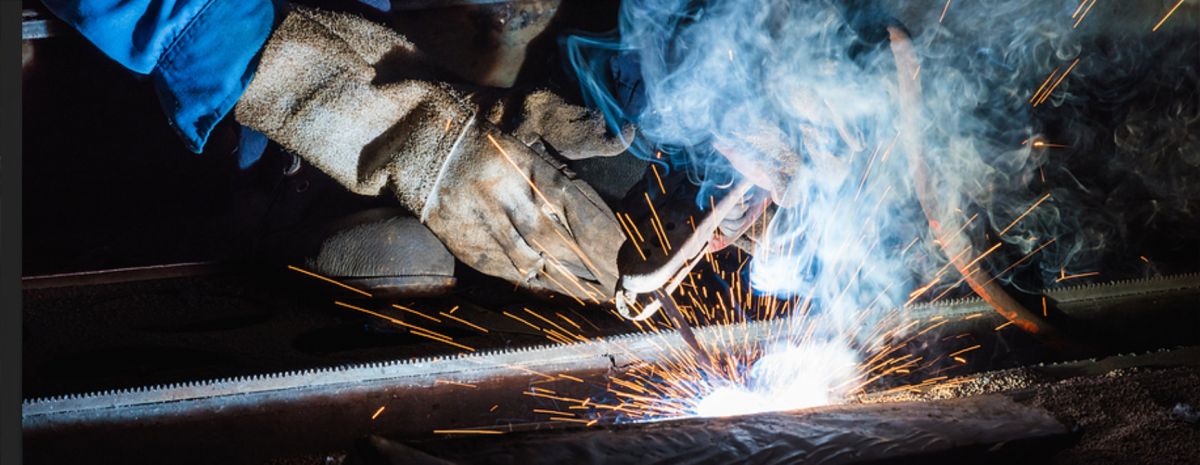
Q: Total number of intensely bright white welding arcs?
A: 1